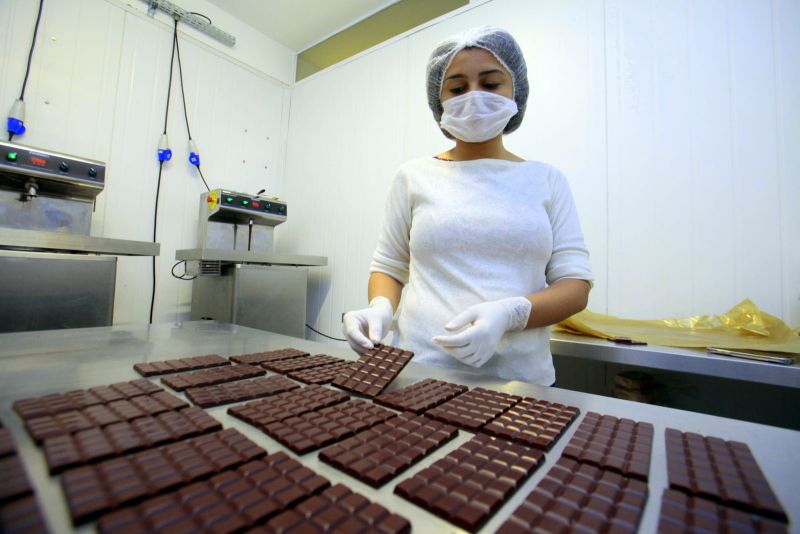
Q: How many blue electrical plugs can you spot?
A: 3